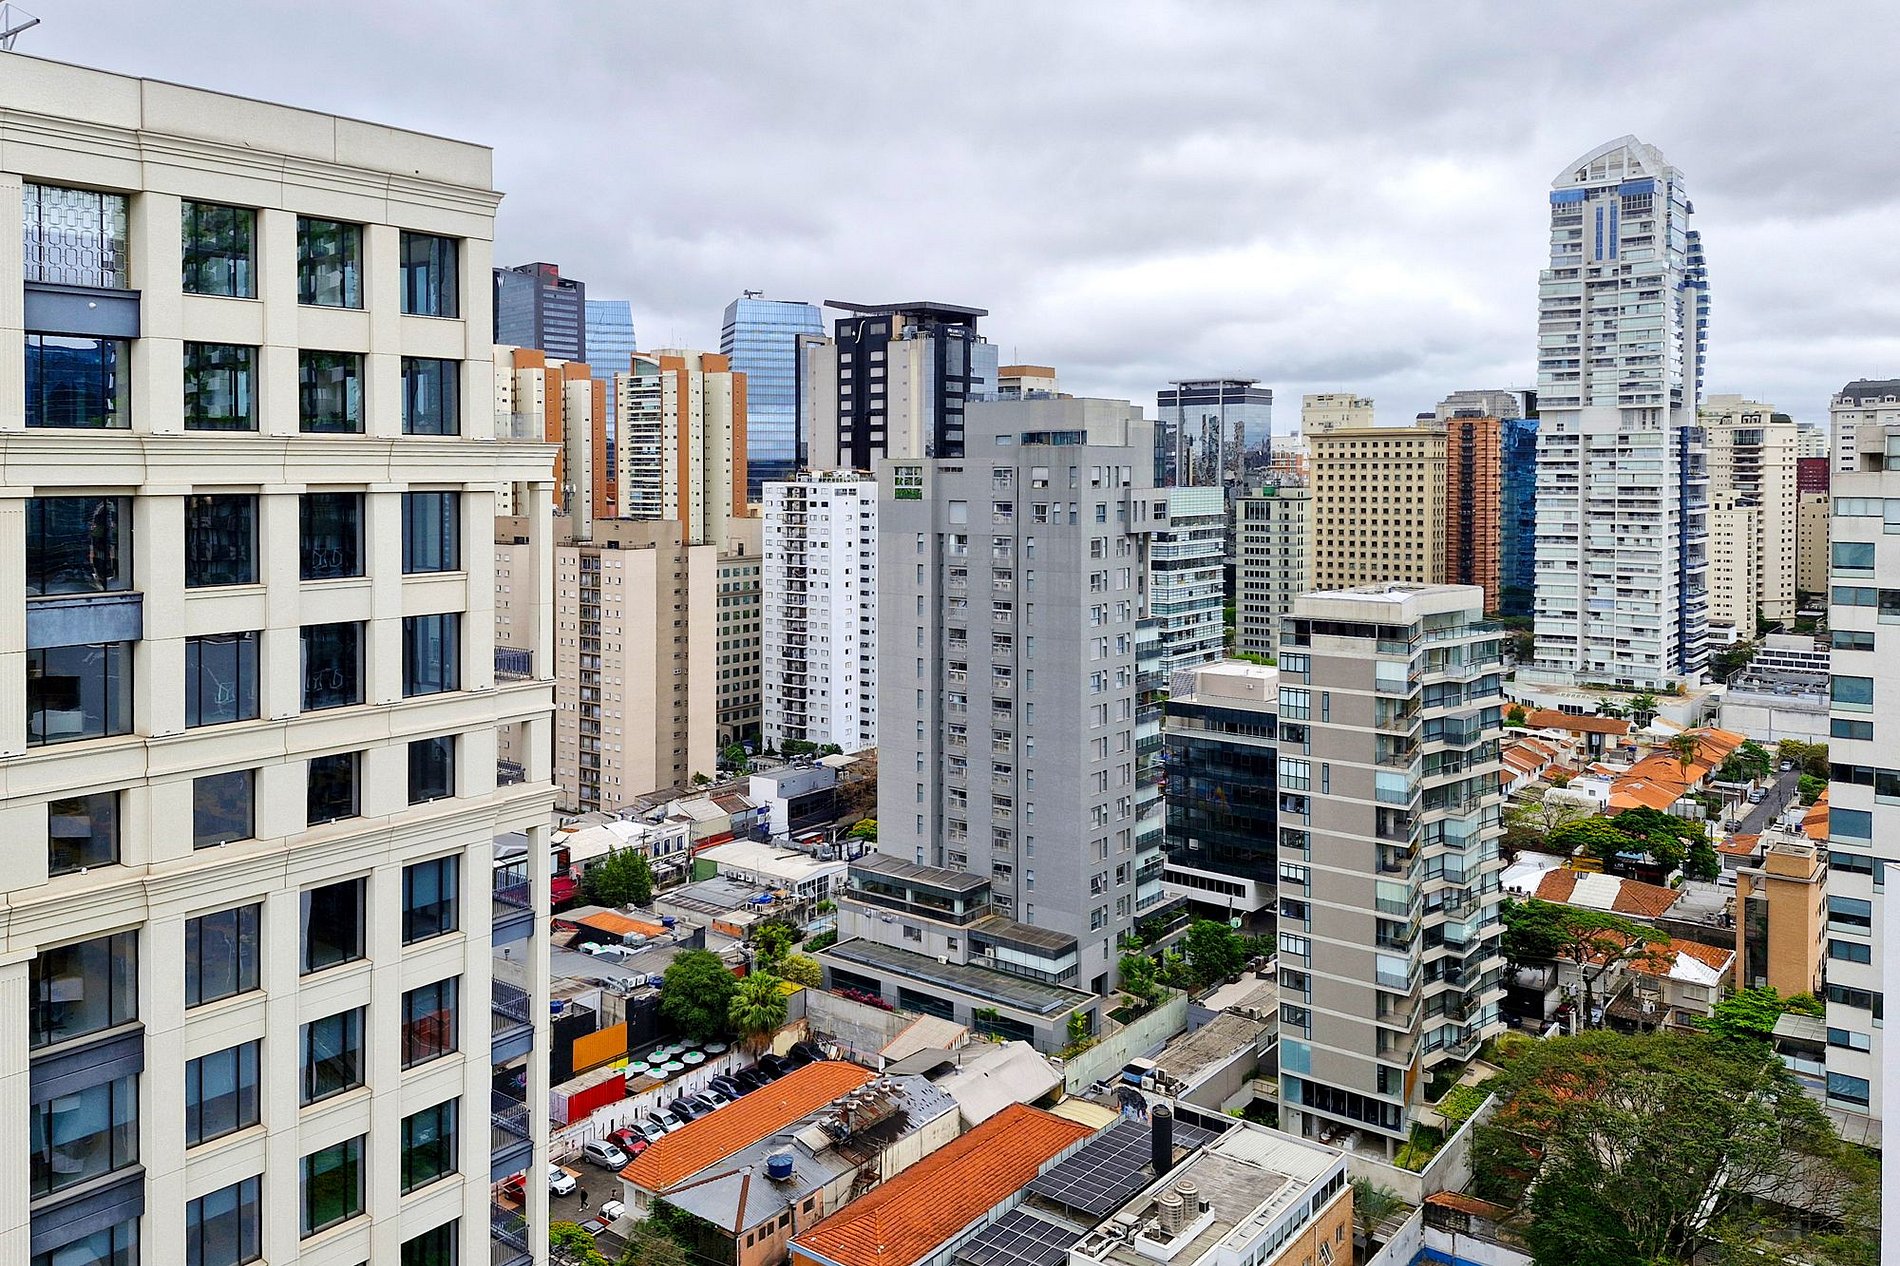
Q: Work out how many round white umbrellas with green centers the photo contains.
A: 9